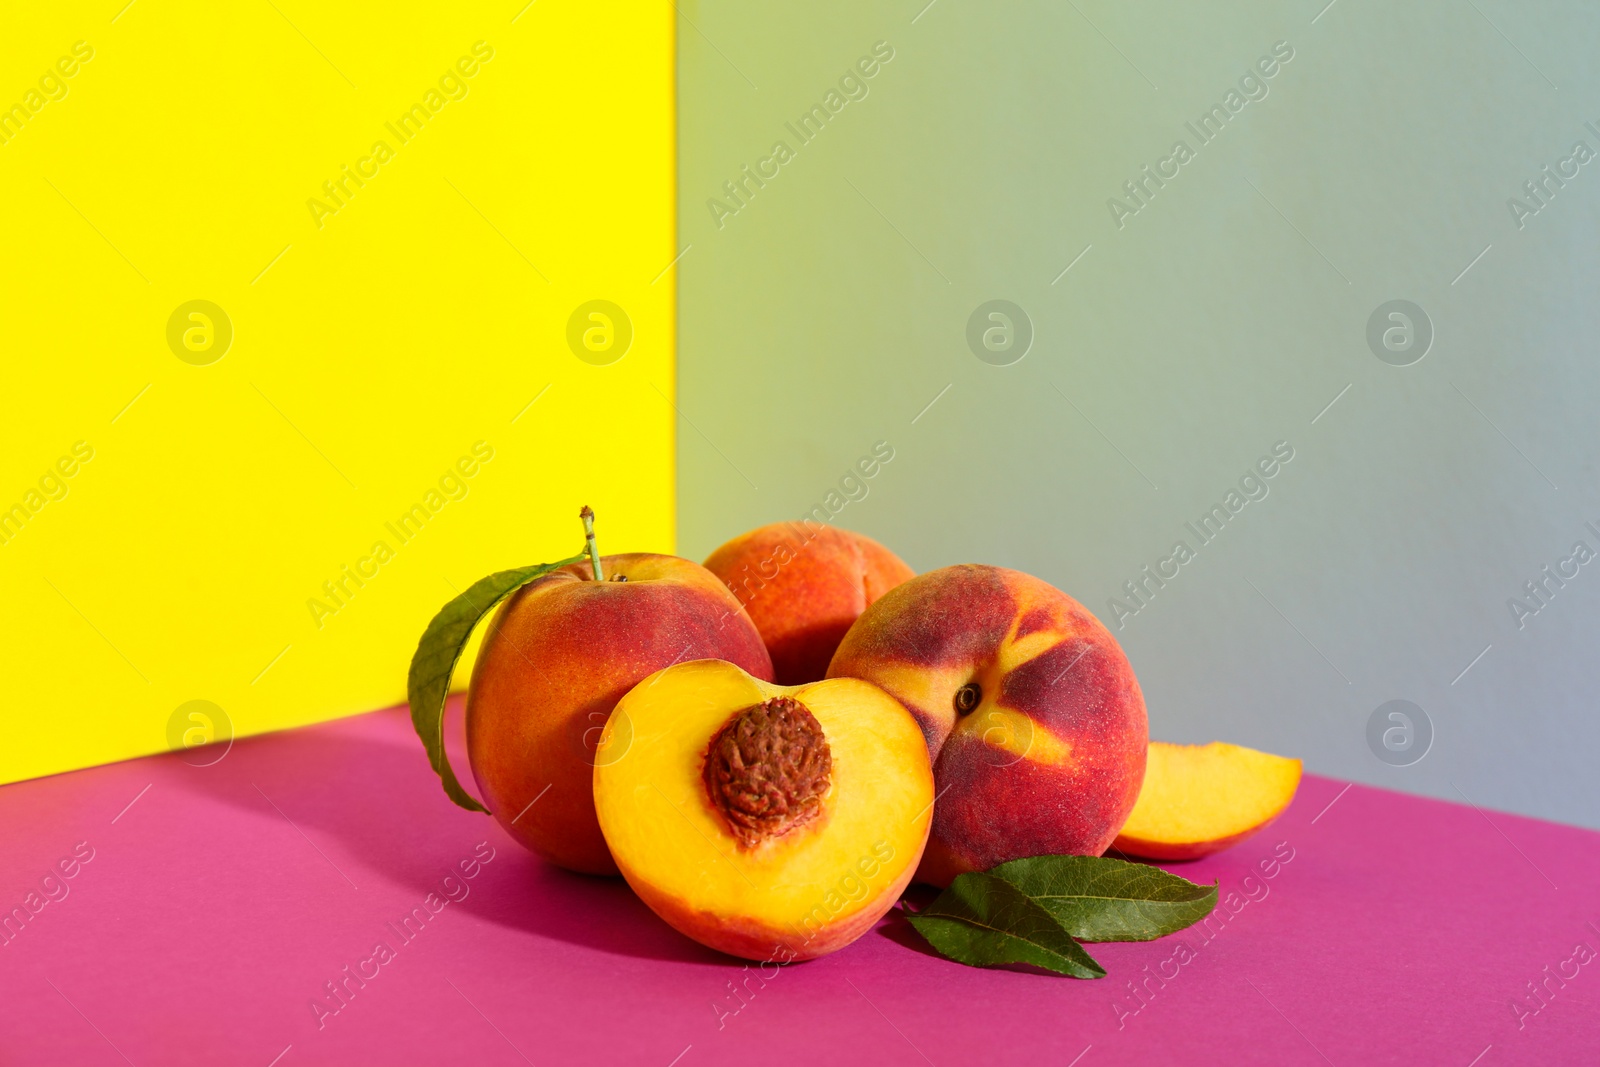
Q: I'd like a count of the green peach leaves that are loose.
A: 2